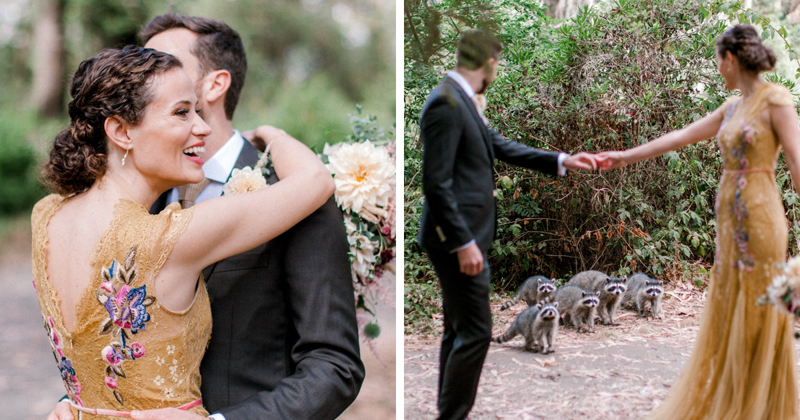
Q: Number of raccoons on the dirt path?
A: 5